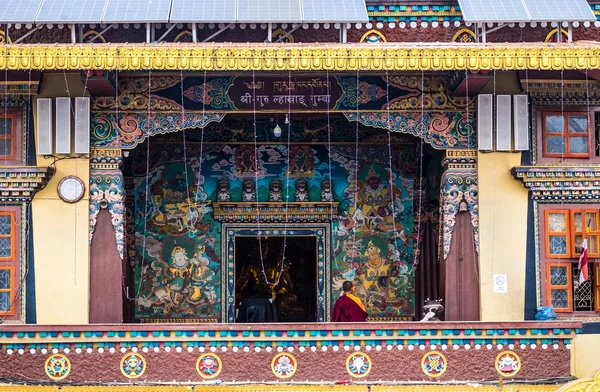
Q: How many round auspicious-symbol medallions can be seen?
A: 7